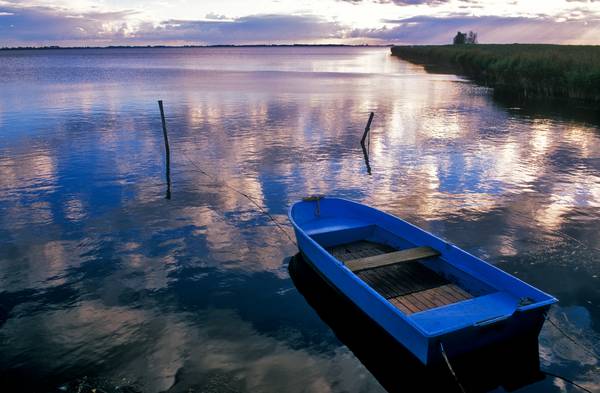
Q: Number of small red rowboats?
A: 0